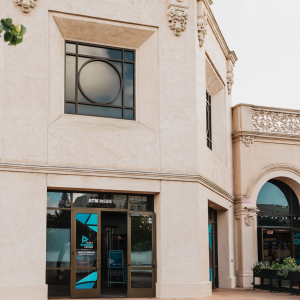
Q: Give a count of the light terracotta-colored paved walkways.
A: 1